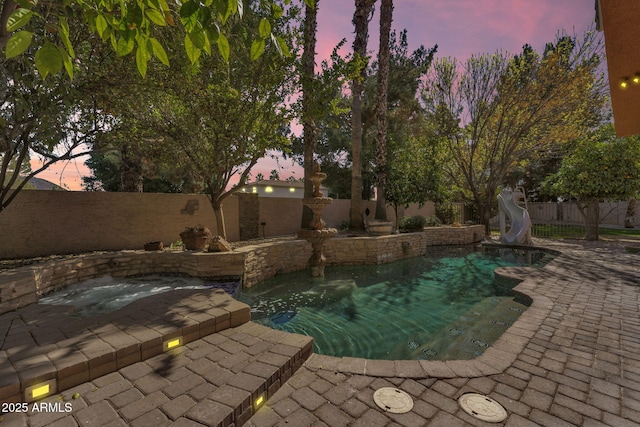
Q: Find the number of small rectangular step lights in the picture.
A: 3